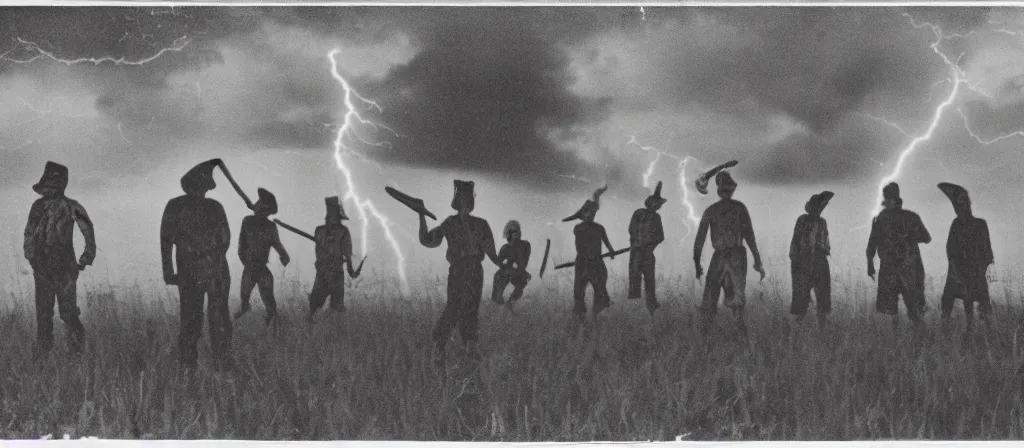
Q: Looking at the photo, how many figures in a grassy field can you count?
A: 12